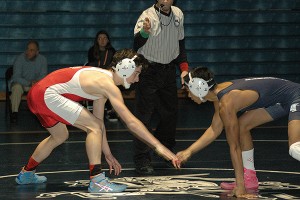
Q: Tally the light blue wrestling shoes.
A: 2